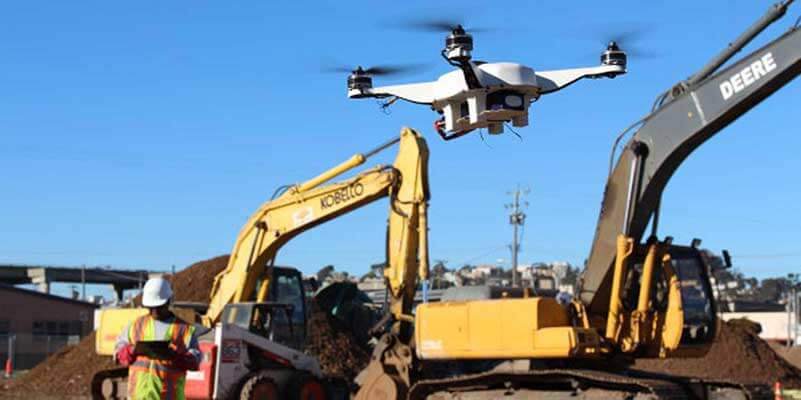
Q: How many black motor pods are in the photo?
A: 3